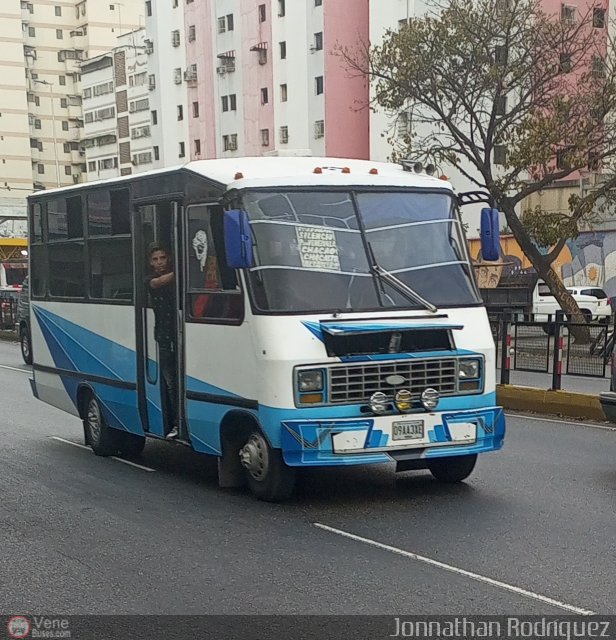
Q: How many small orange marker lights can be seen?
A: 5